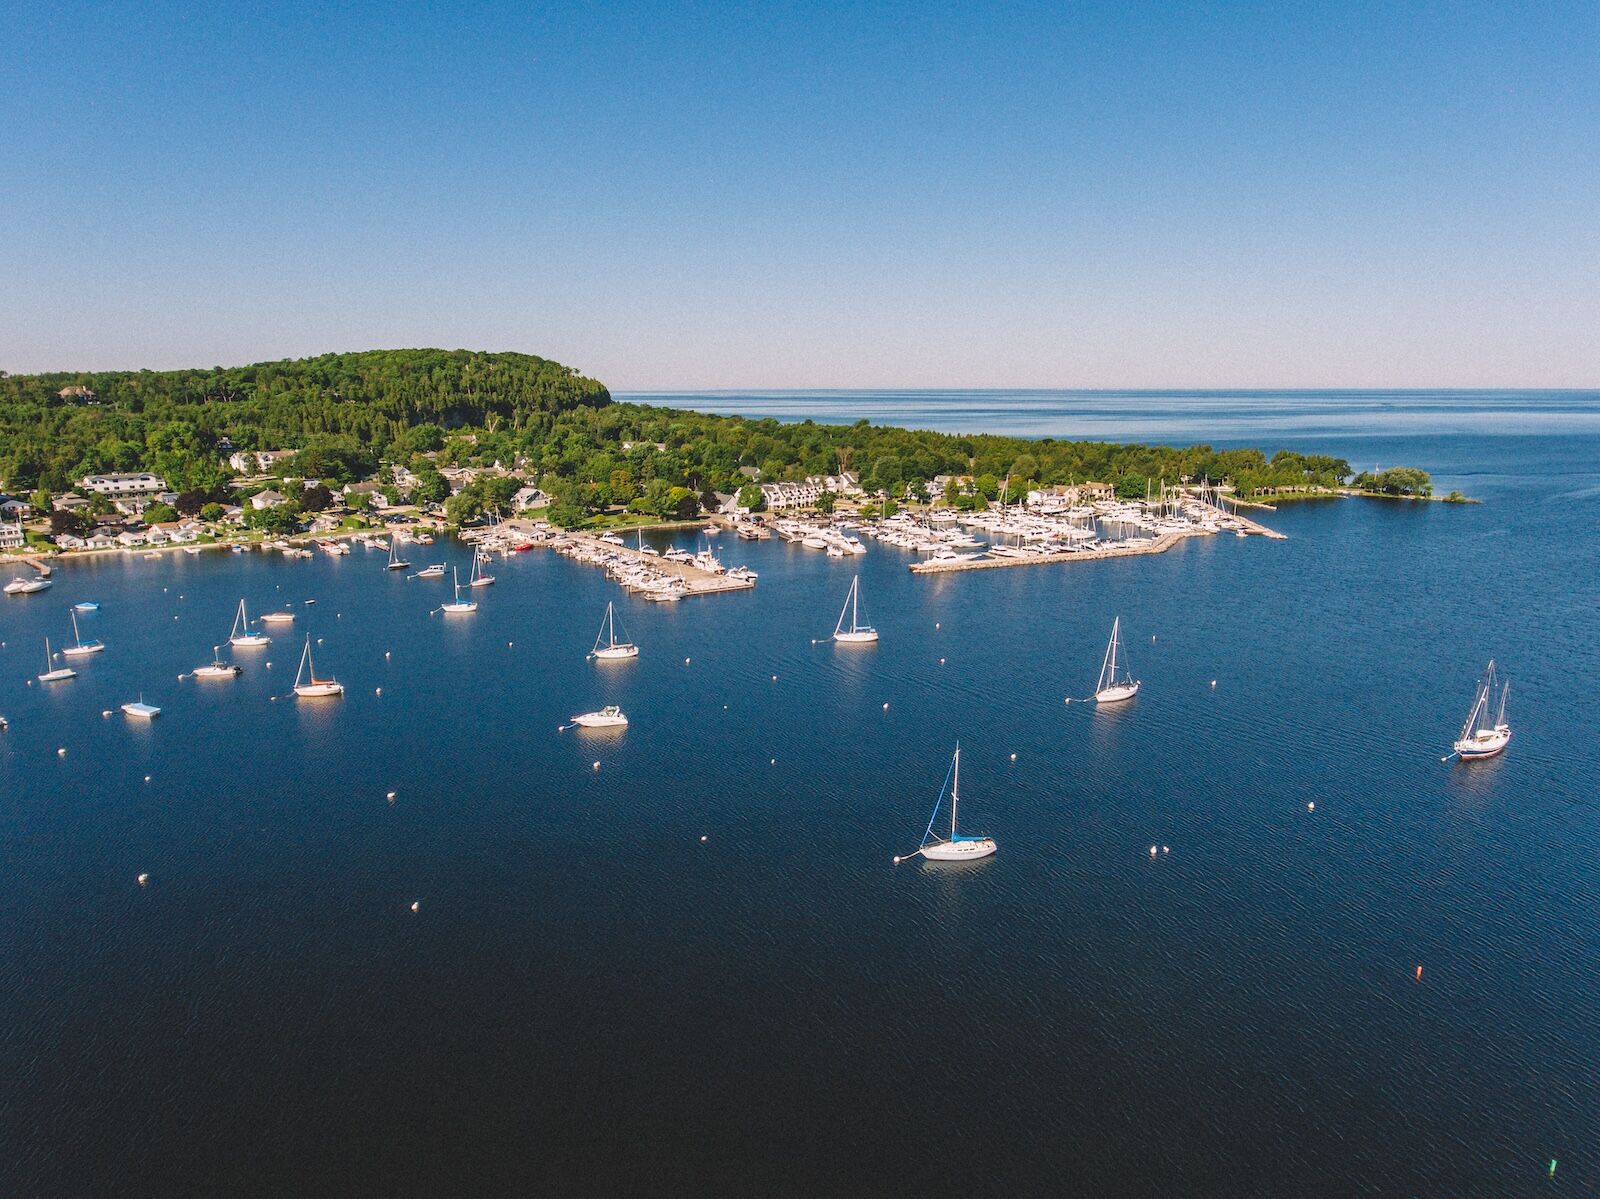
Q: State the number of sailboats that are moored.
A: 12